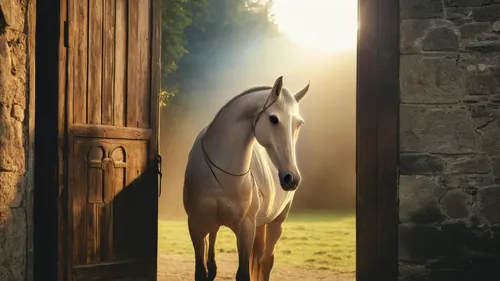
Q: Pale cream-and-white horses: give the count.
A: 1